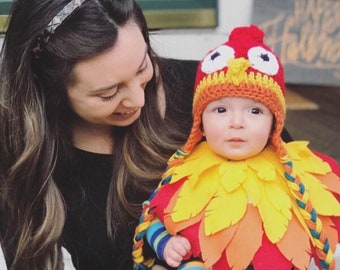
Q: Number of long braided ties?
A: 2